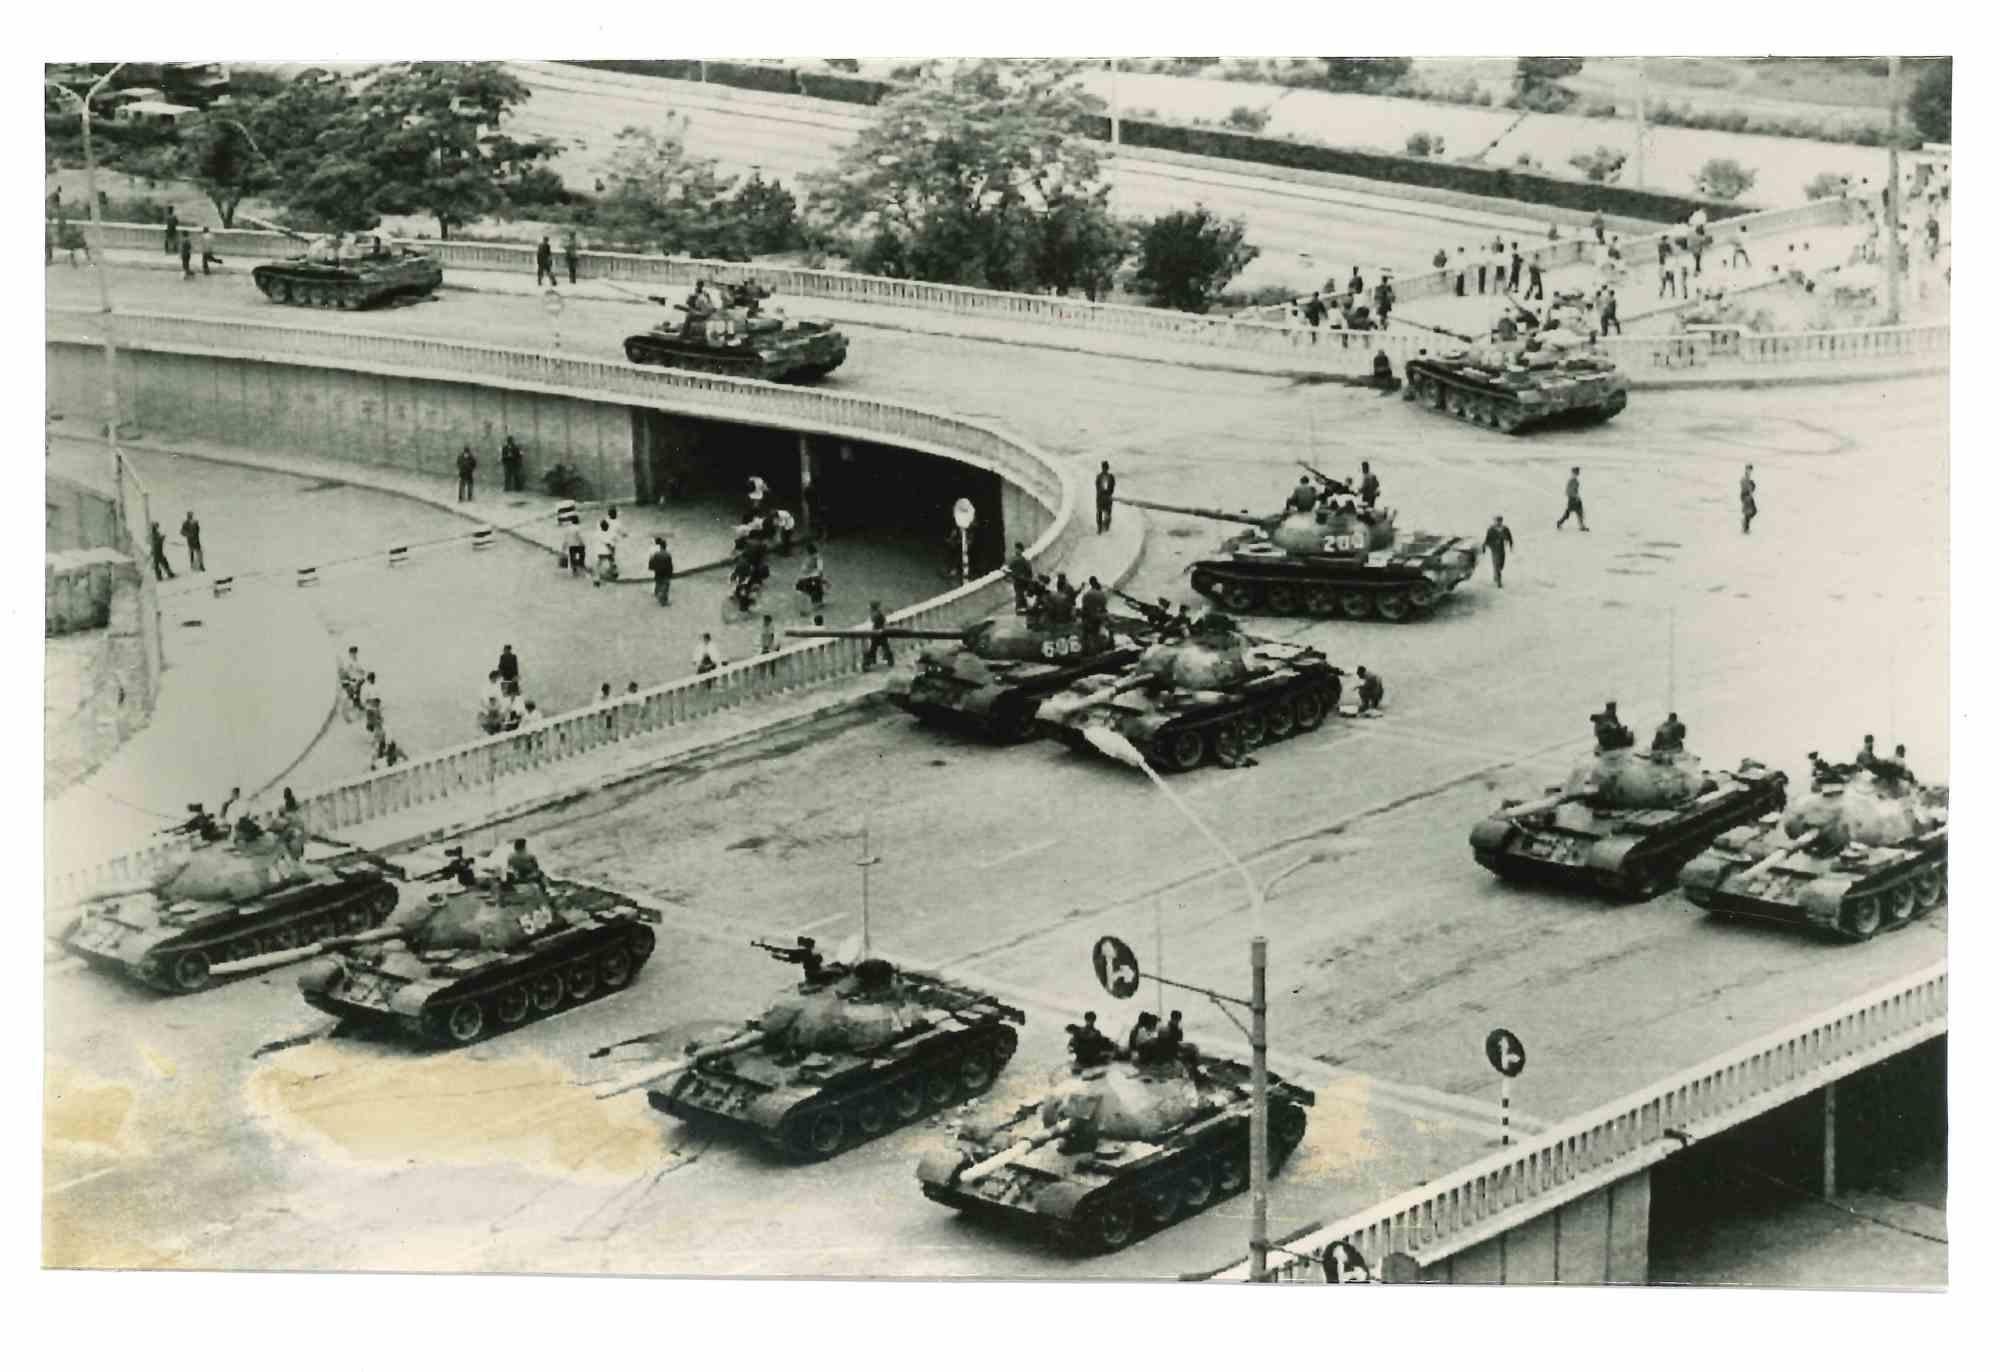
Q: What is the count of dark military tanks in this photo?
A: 12